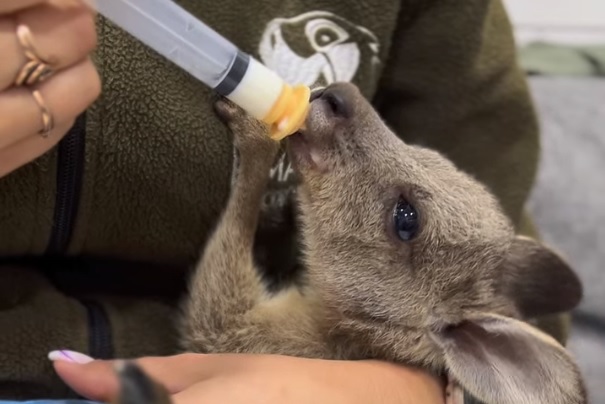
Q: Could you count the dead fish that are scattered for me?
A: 0